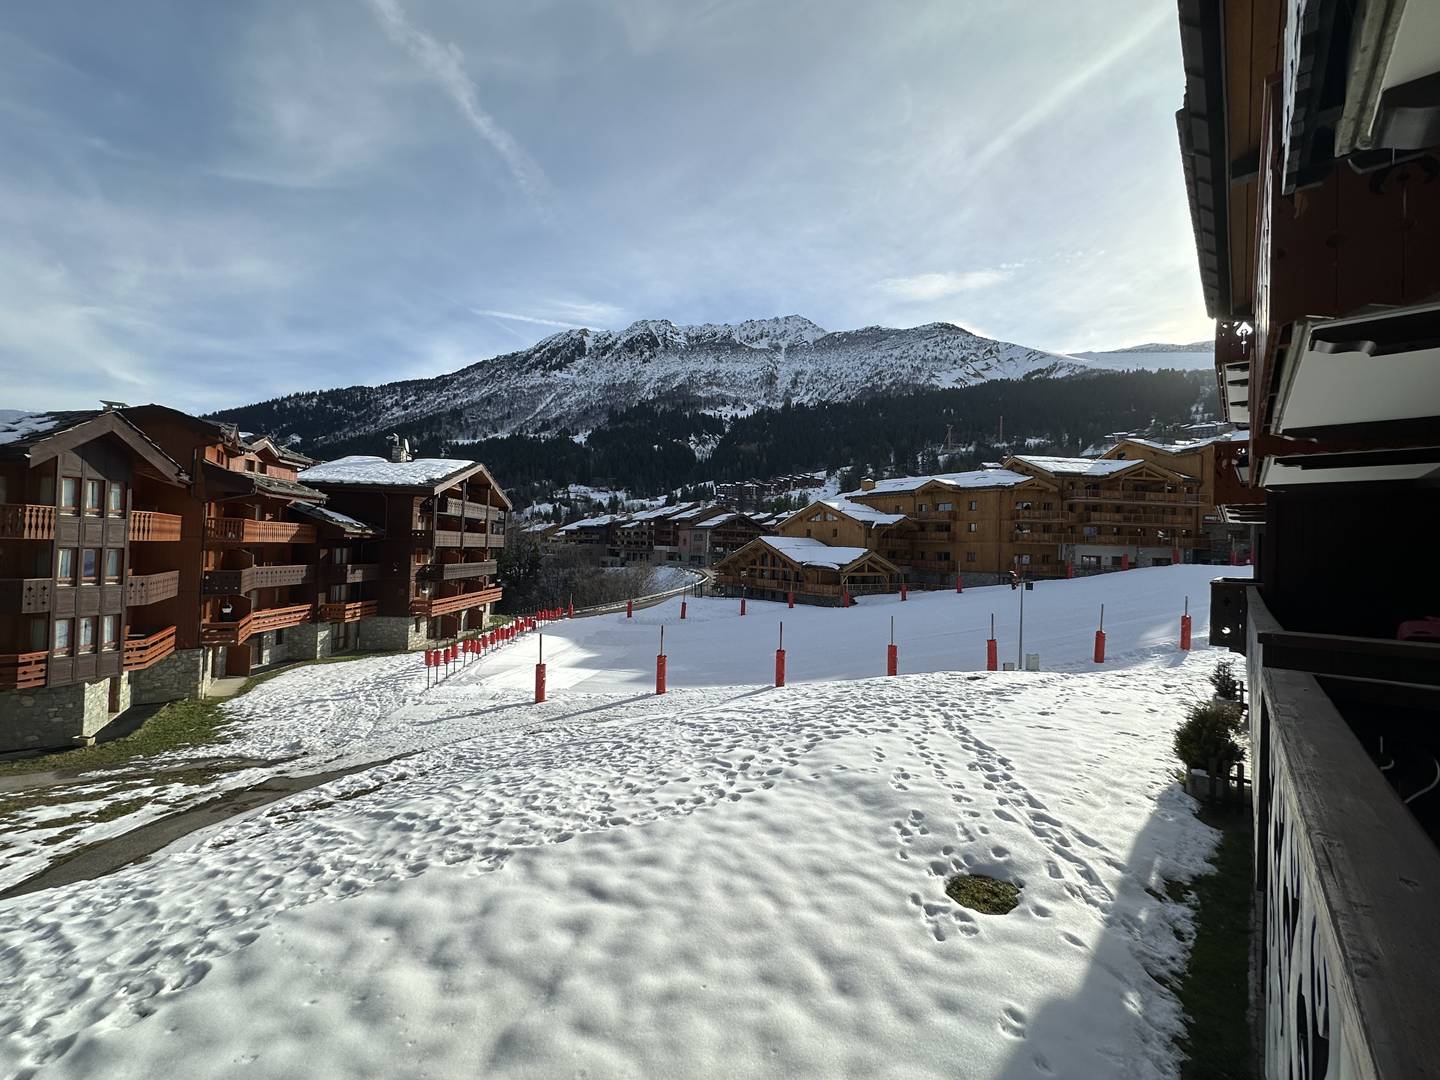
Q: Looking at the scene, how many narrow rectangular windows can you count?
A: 9